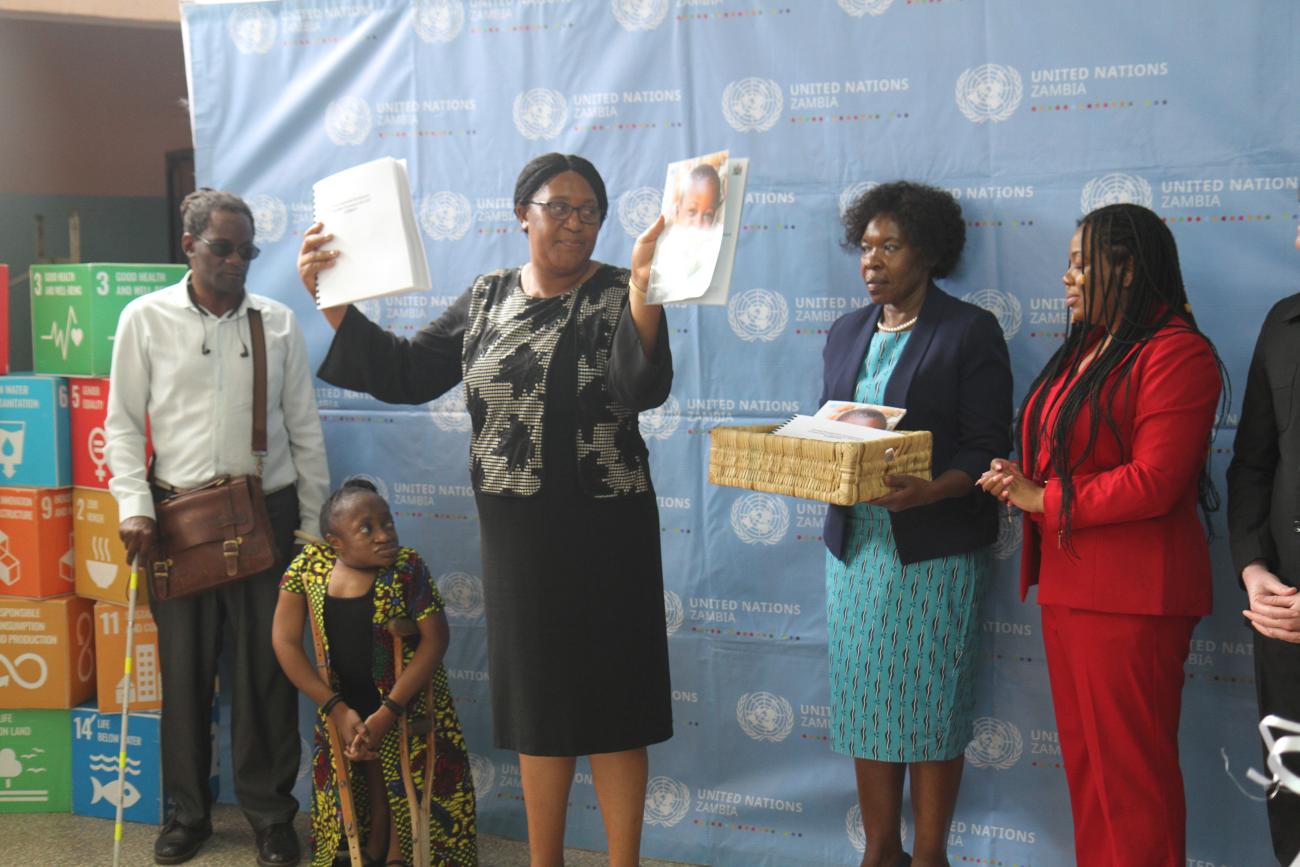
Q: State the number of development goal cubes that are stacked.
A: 10